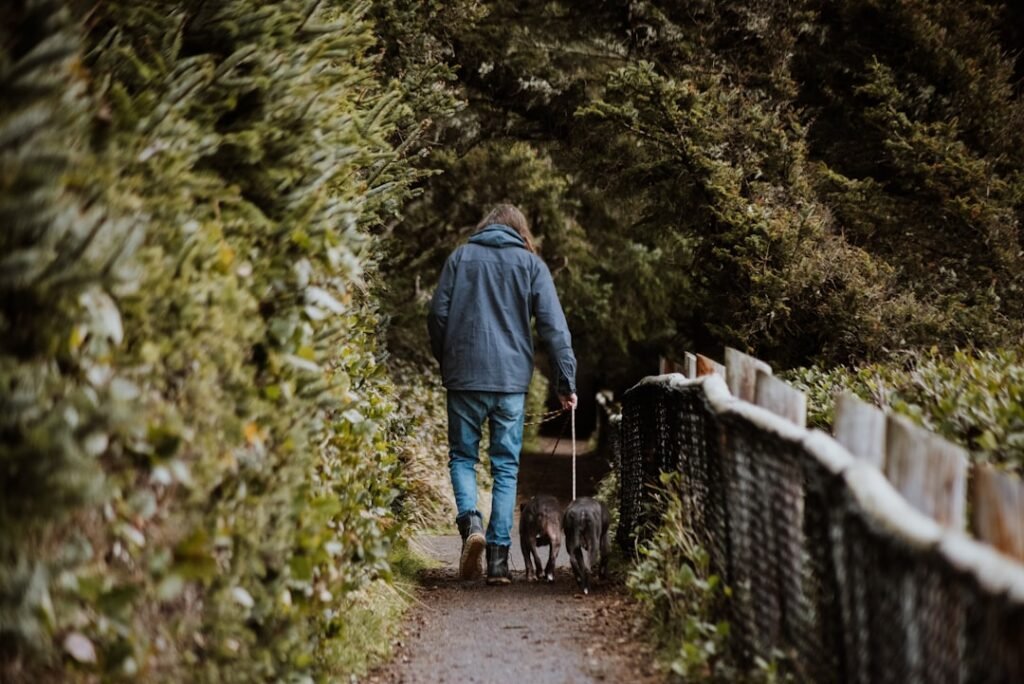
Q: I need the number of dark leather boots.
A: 2